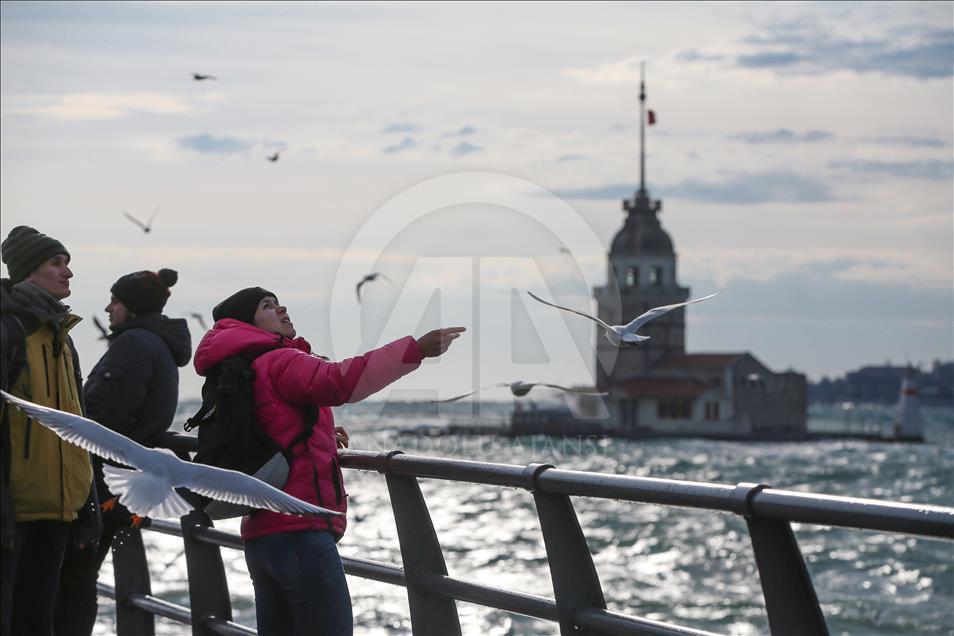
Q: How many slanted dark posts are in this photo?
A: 5